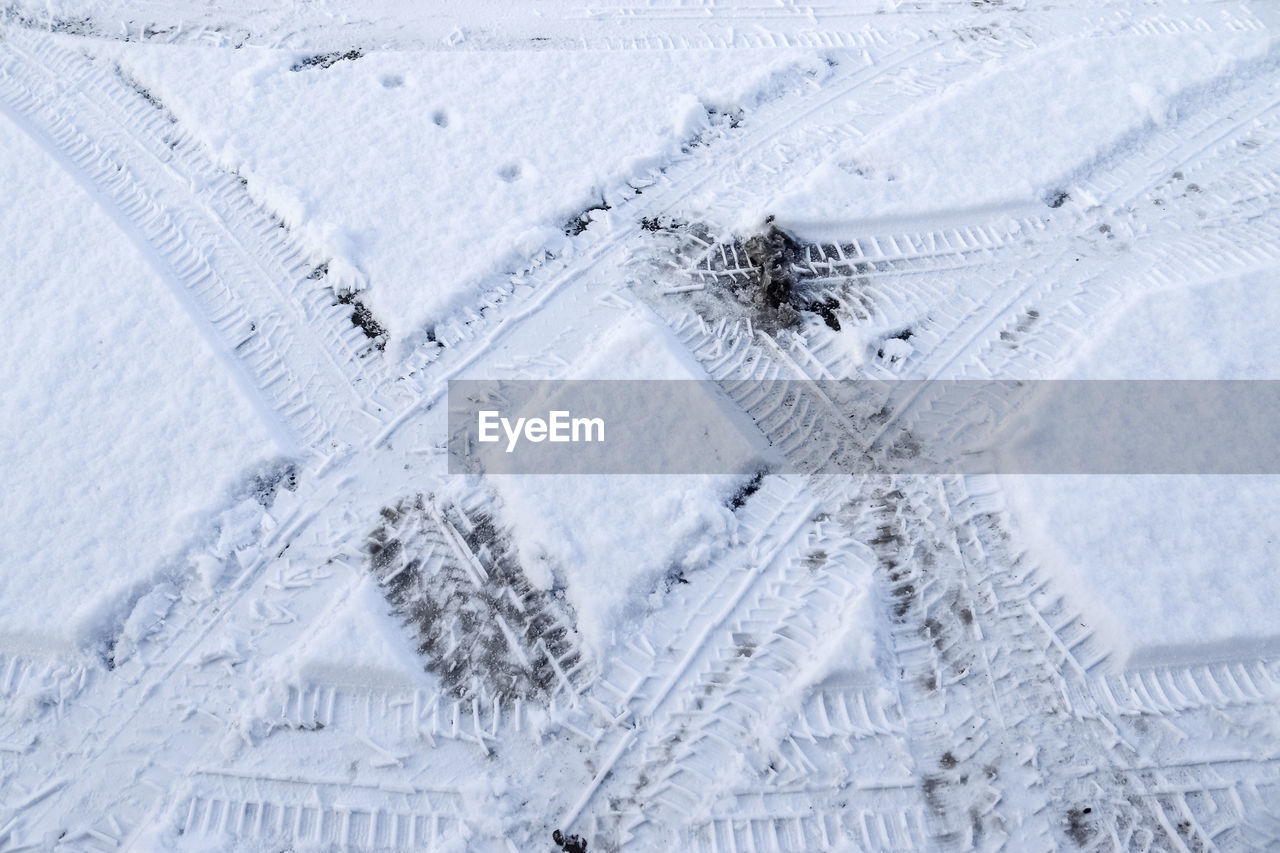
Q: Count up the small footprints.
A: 3